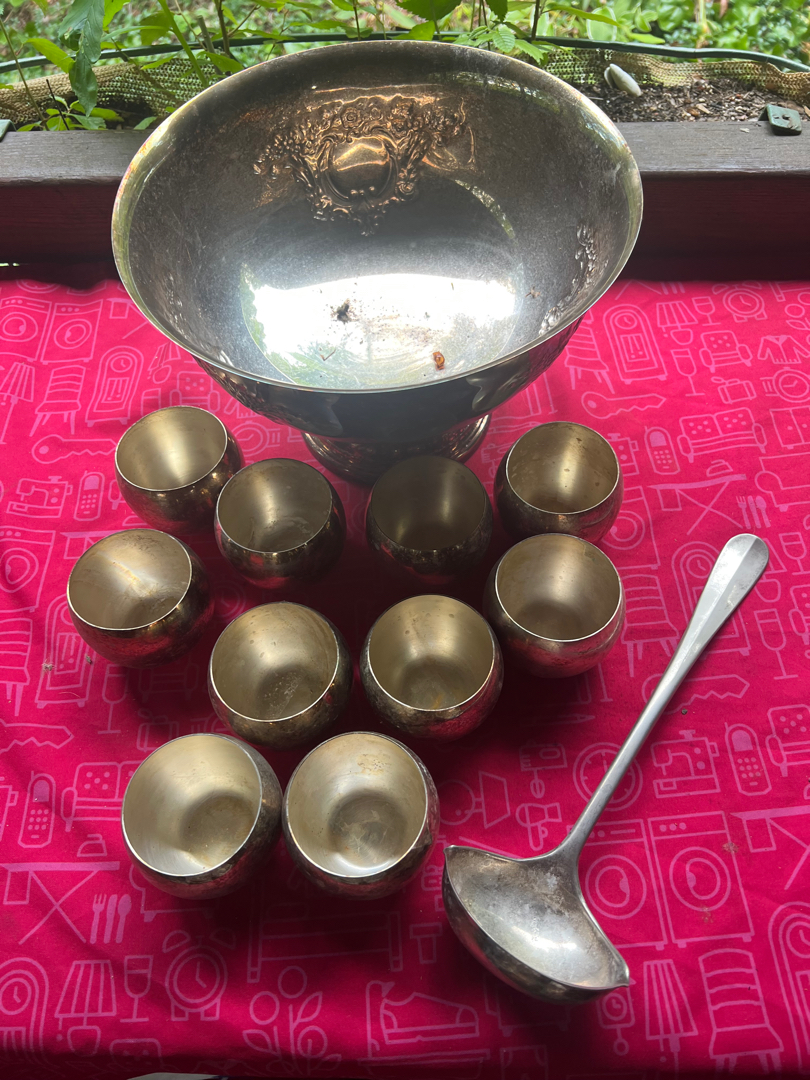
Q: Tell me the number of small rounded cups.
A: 10